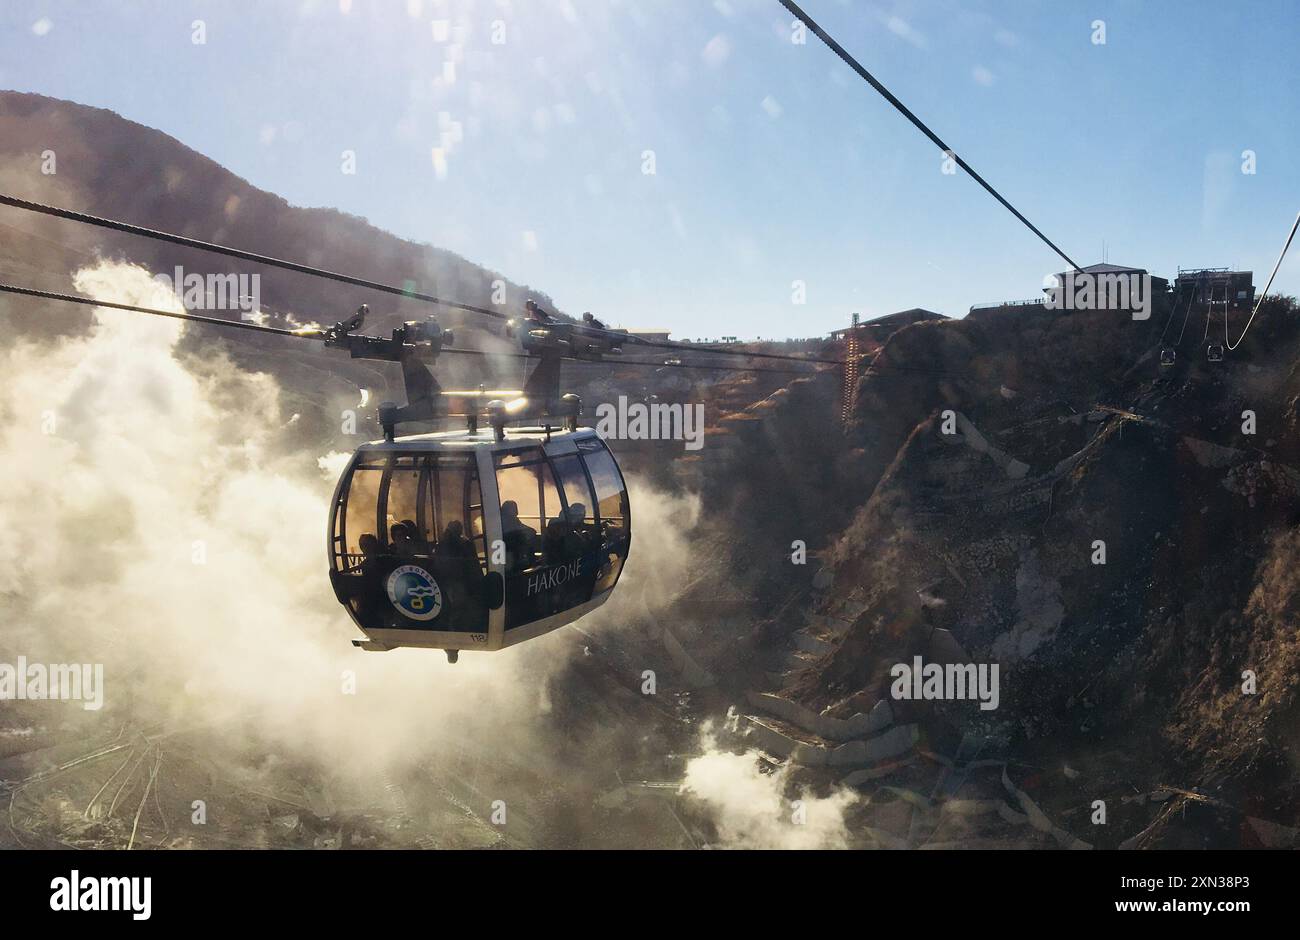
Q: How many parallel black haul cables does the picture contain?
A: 2